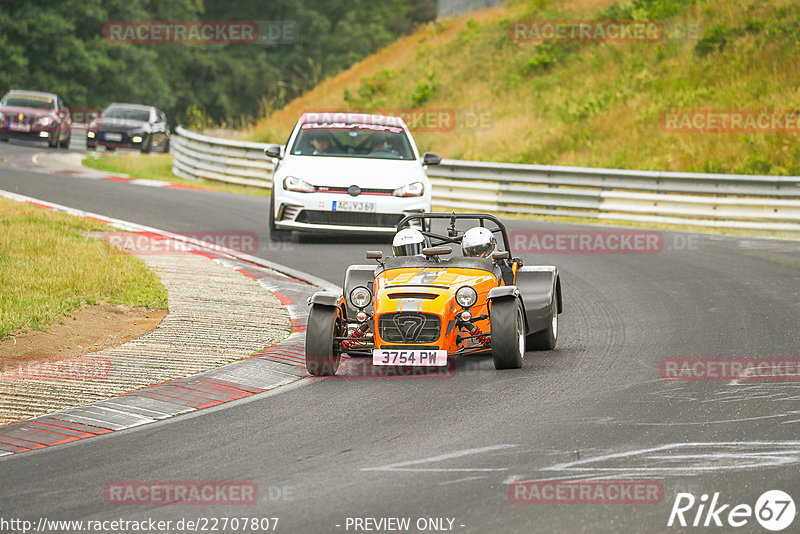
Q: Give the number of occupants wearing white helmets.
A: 2